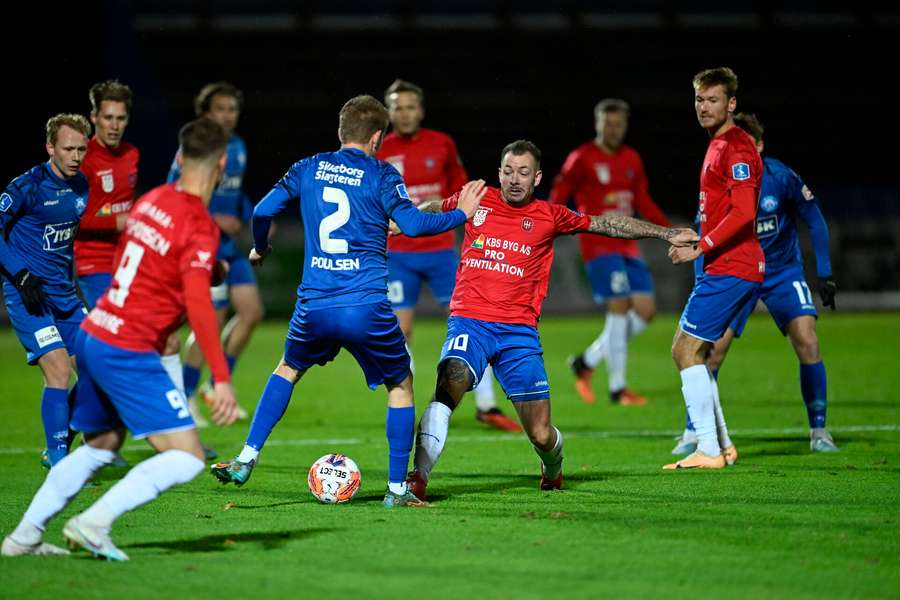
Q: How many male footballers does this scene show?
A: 10